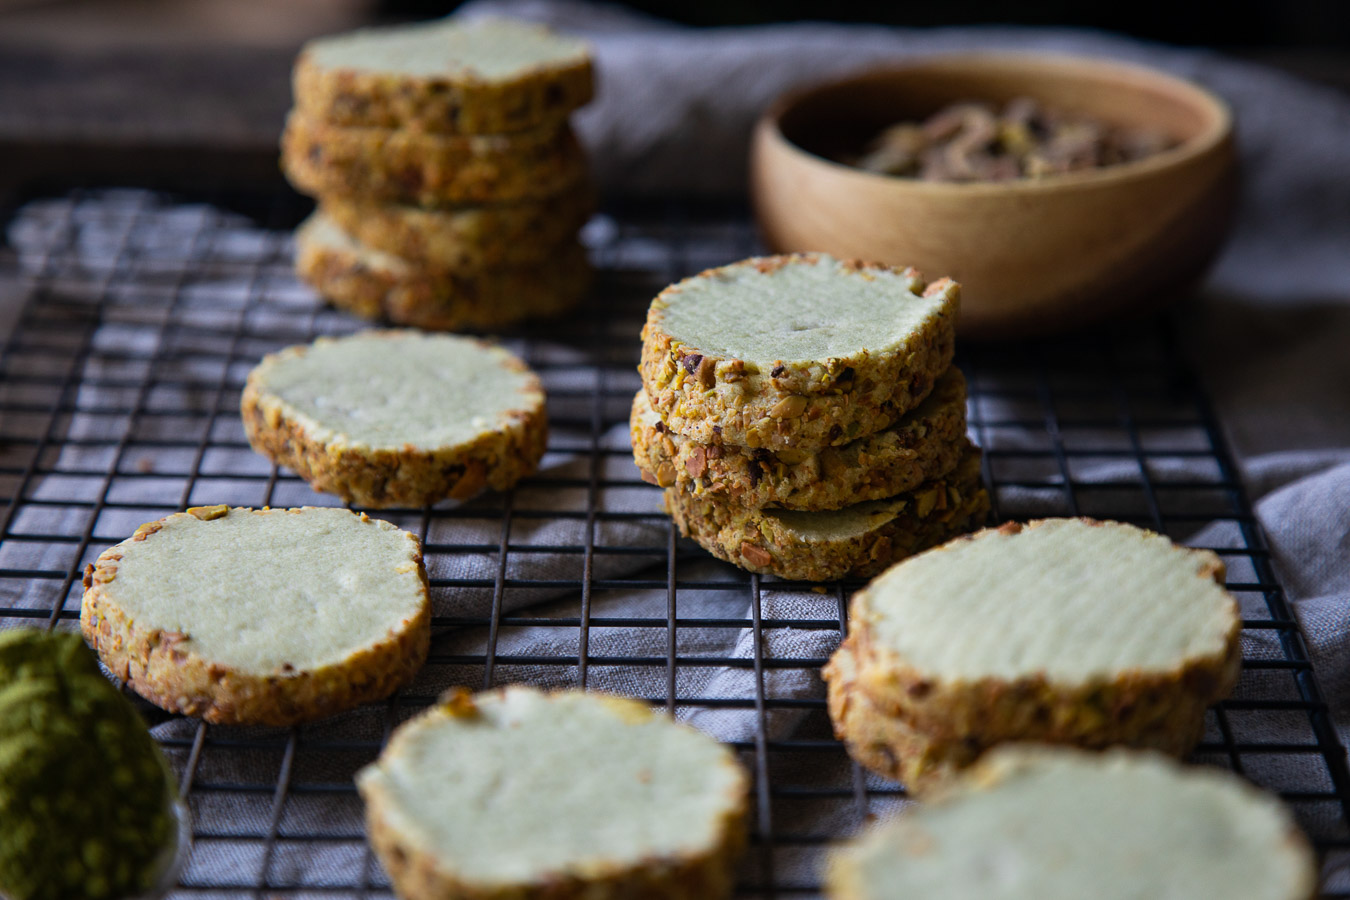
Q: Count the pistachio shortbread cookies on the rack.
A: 13